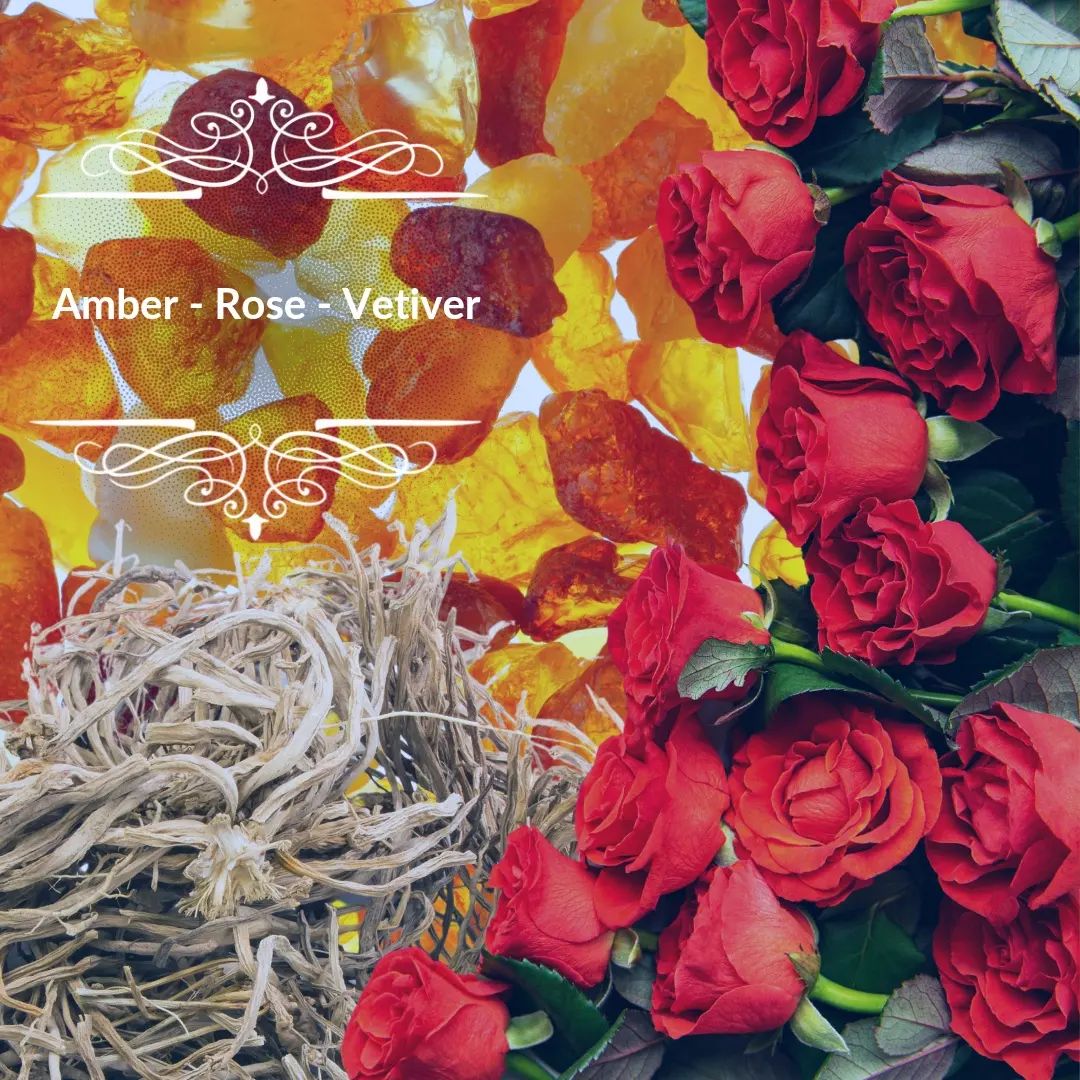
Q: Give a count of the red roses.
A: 13